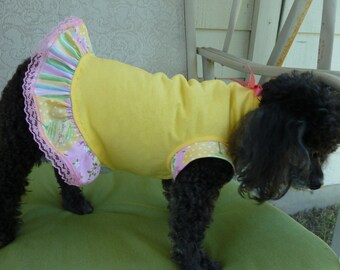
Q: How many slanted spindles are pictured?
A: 2